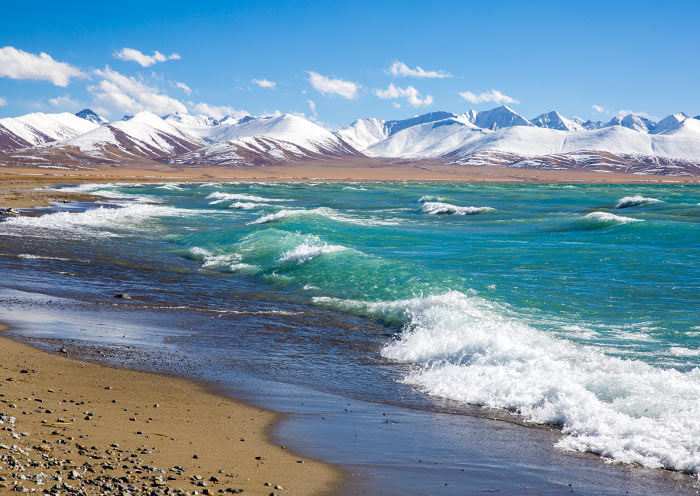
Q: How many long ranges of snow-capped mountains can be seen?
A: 1